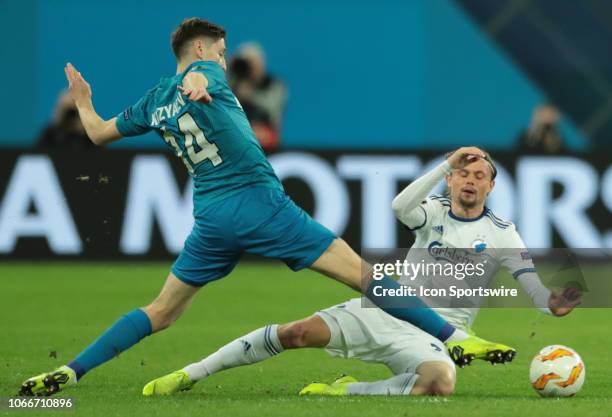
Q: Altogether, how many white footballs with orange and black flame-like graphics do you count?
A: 1